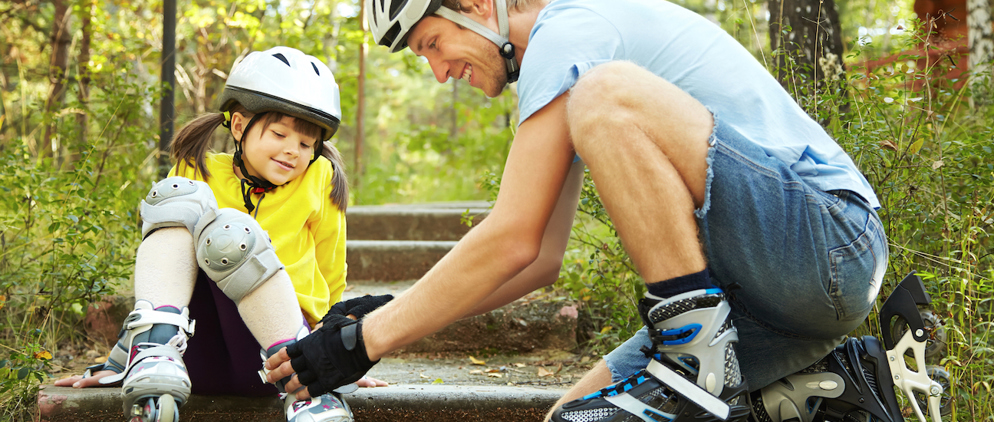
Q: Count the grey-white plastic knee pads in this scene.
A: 2